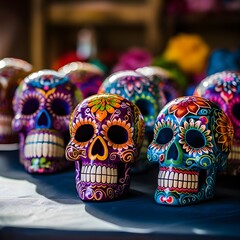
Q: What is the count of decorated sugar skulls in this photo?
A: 8